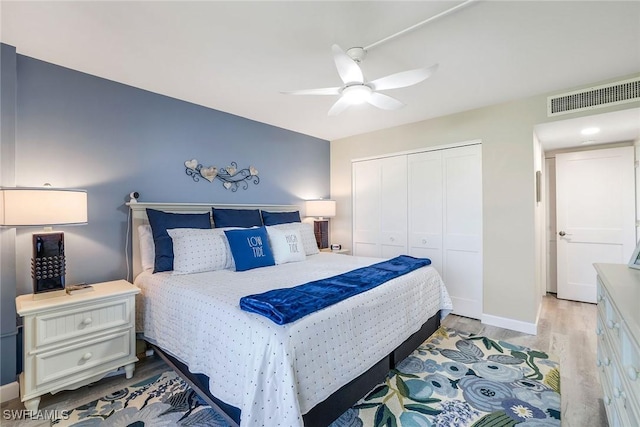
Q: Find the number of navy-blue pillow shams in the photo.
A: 3